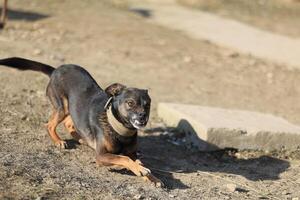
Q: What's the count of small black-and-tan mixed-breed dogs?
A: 1